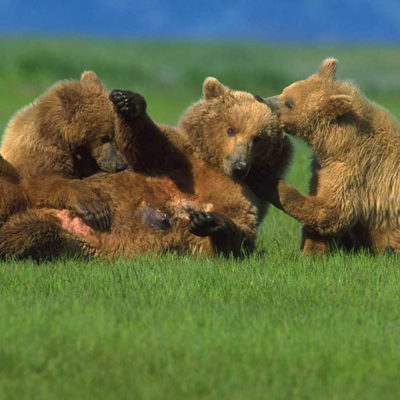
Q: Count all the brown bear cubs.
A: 2